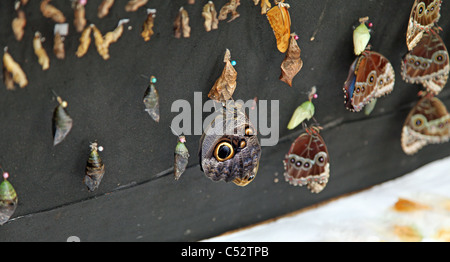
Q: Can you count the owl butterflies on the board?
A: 1